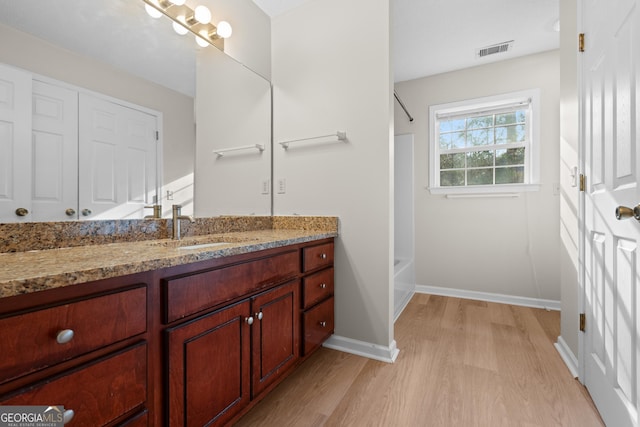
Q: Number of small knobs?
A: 7